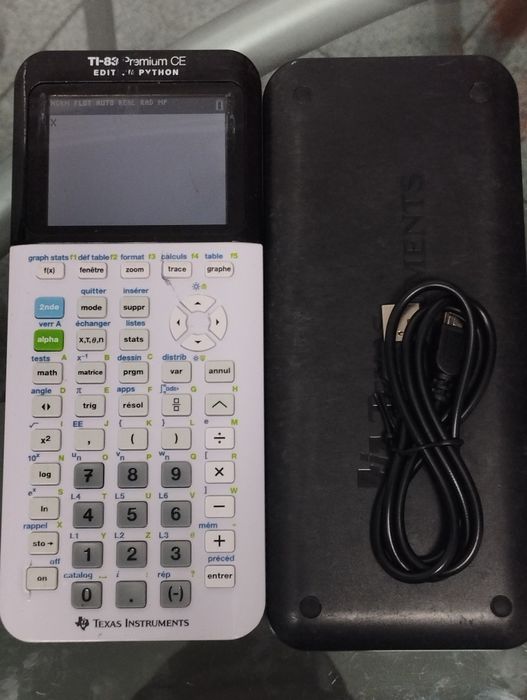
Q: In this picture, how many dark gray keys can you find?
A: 12